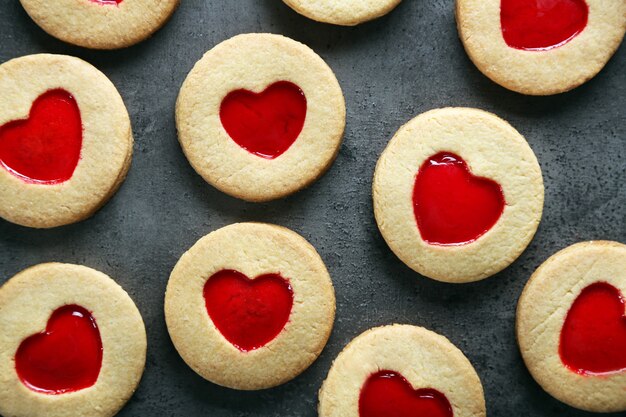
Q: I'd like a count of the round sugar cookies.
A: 10